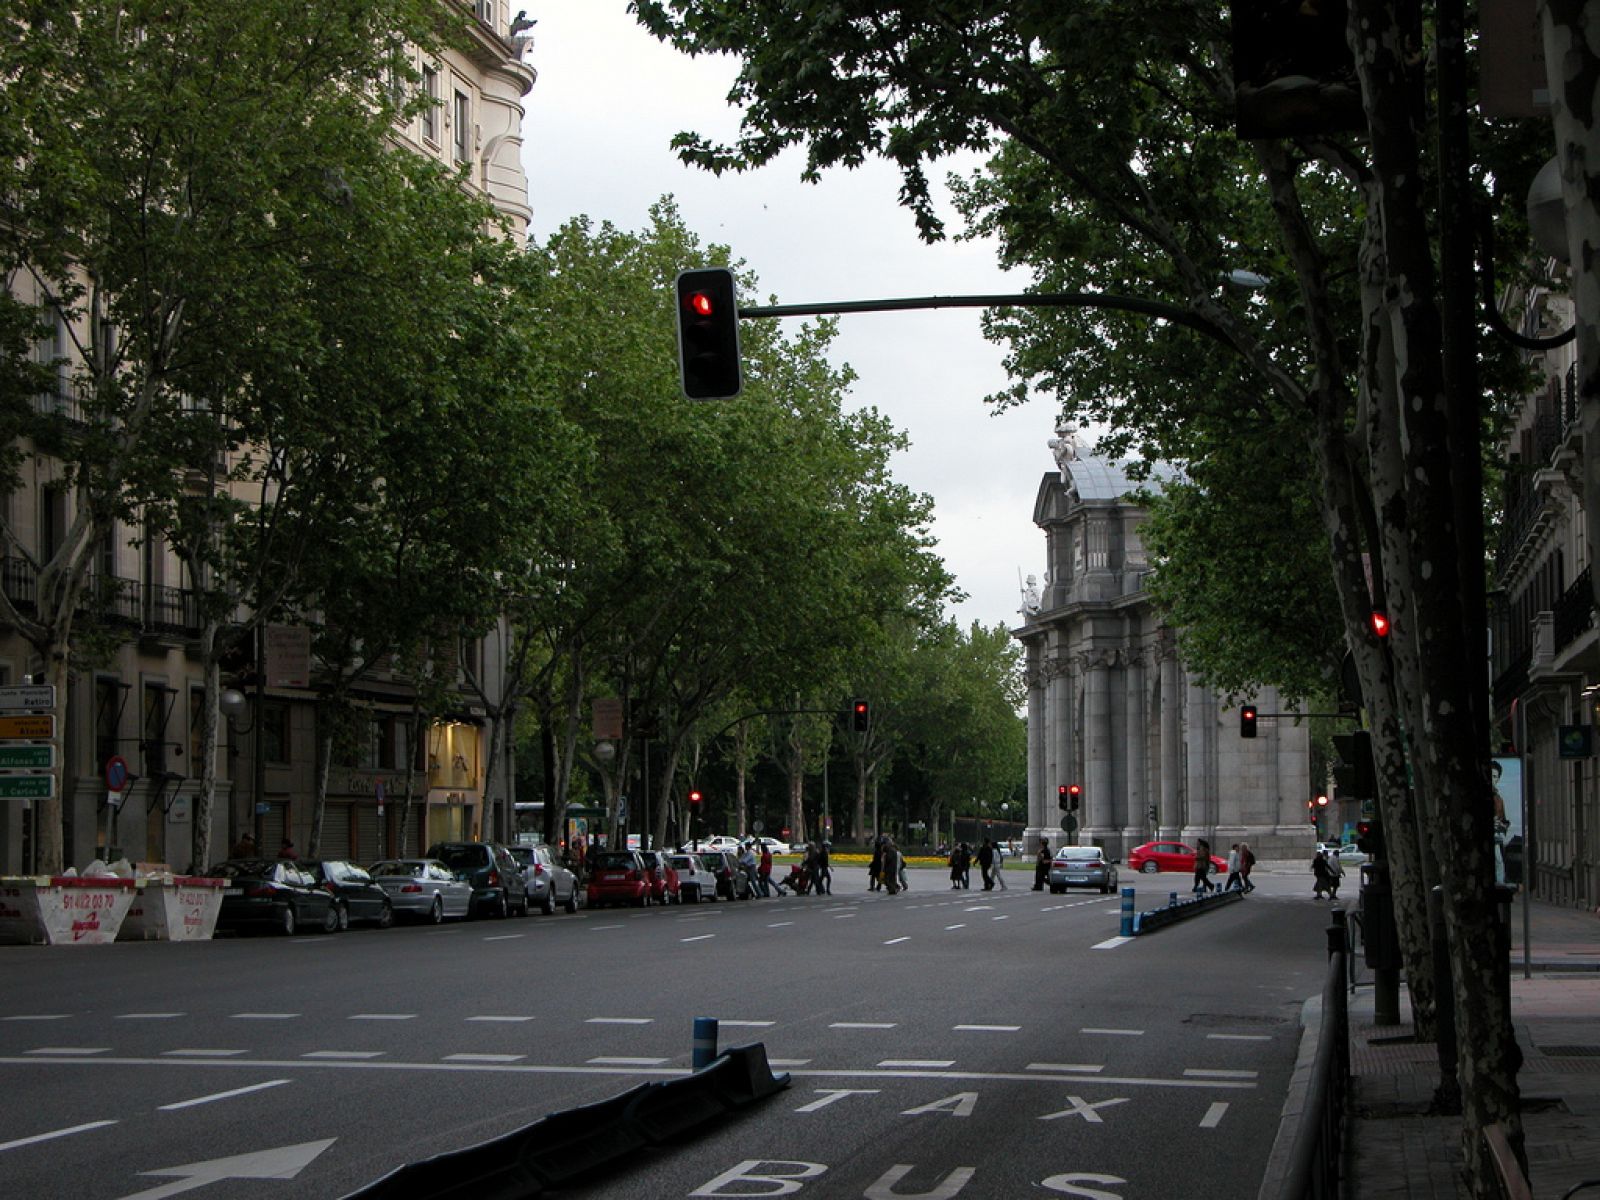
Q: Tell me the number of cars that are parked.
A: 9